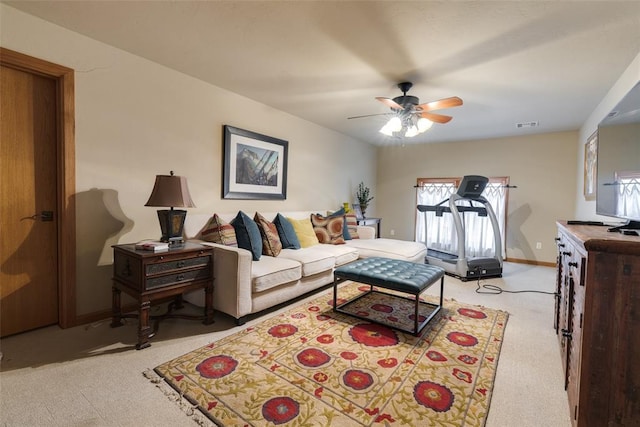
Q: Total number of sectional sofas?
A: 1